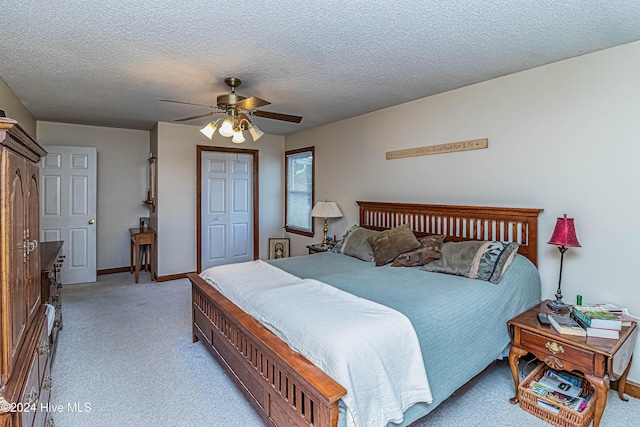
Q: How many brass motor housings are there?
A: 1